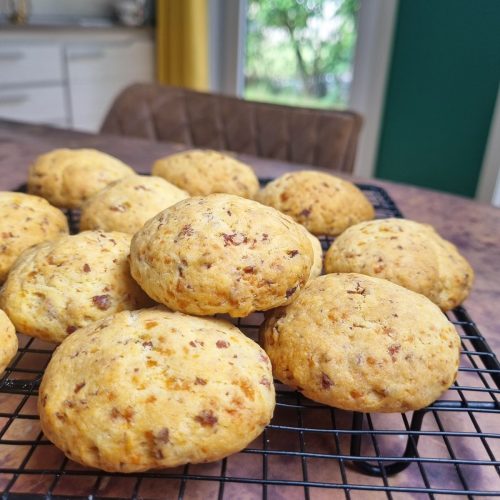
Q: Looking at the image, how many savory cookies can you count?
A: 12